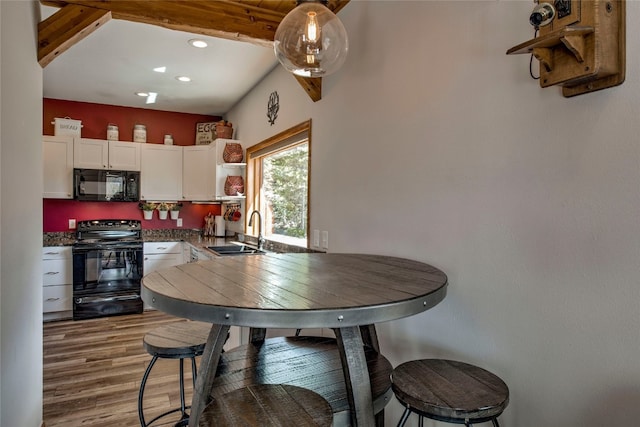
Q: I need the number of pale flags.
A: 0